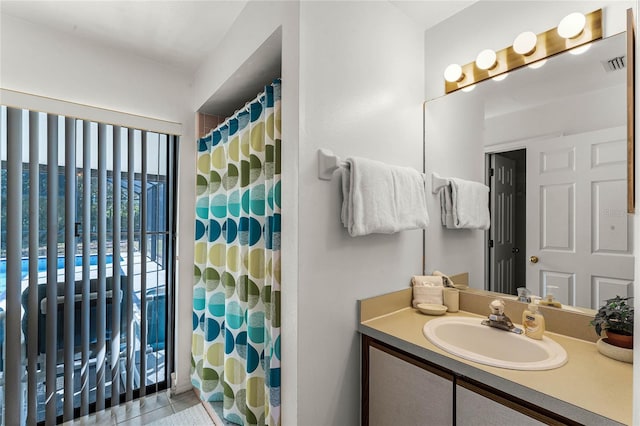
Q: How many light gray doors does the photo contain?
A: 2